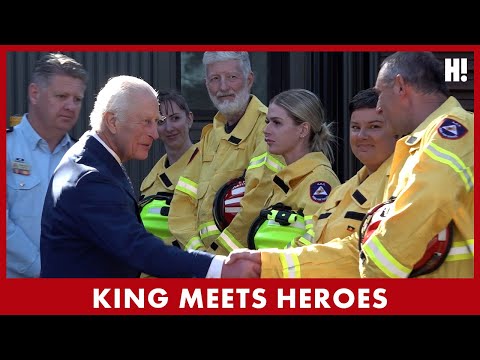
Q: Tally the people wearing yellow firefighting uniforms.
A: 5